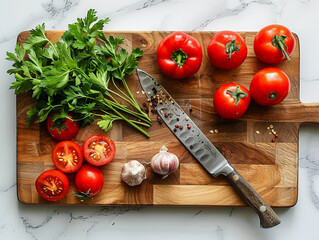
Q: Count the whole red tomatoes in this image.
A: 6